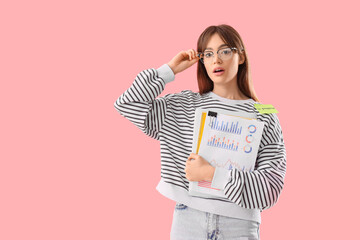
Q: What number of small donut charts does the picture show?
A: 3